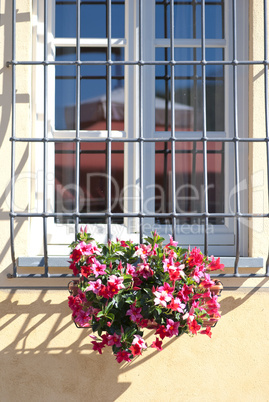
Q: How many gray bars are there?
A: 13